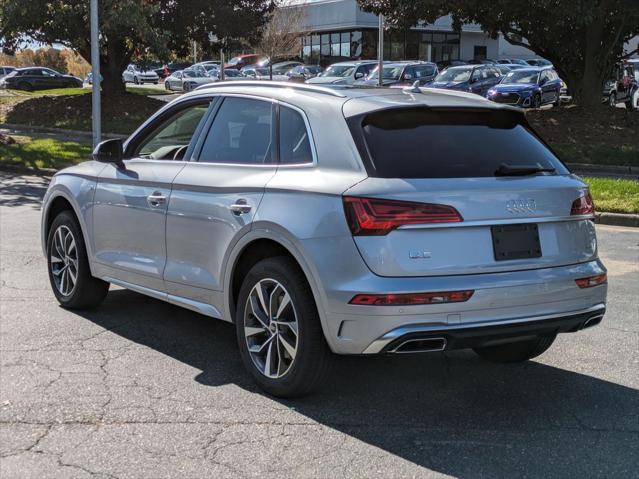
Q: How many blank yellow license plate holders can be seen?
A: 0